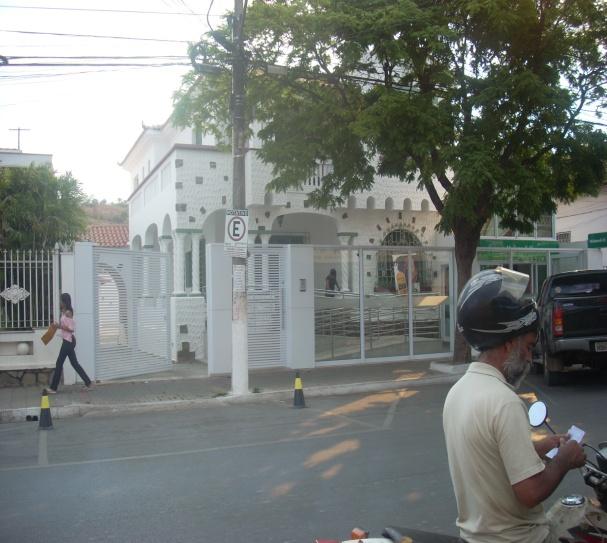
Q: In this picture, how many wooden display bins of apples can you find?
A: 0